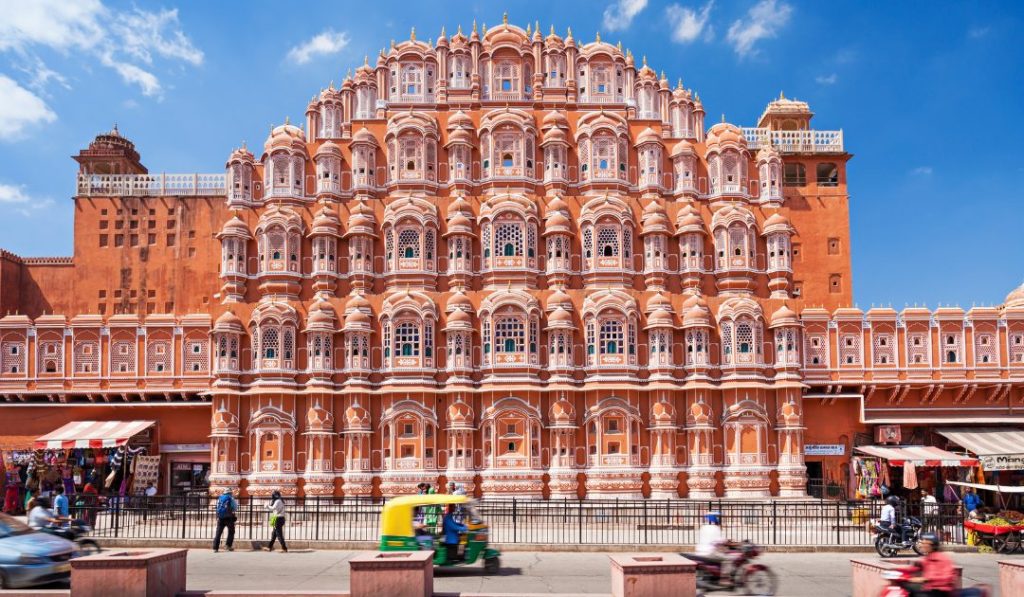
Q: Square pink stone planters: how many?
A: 5